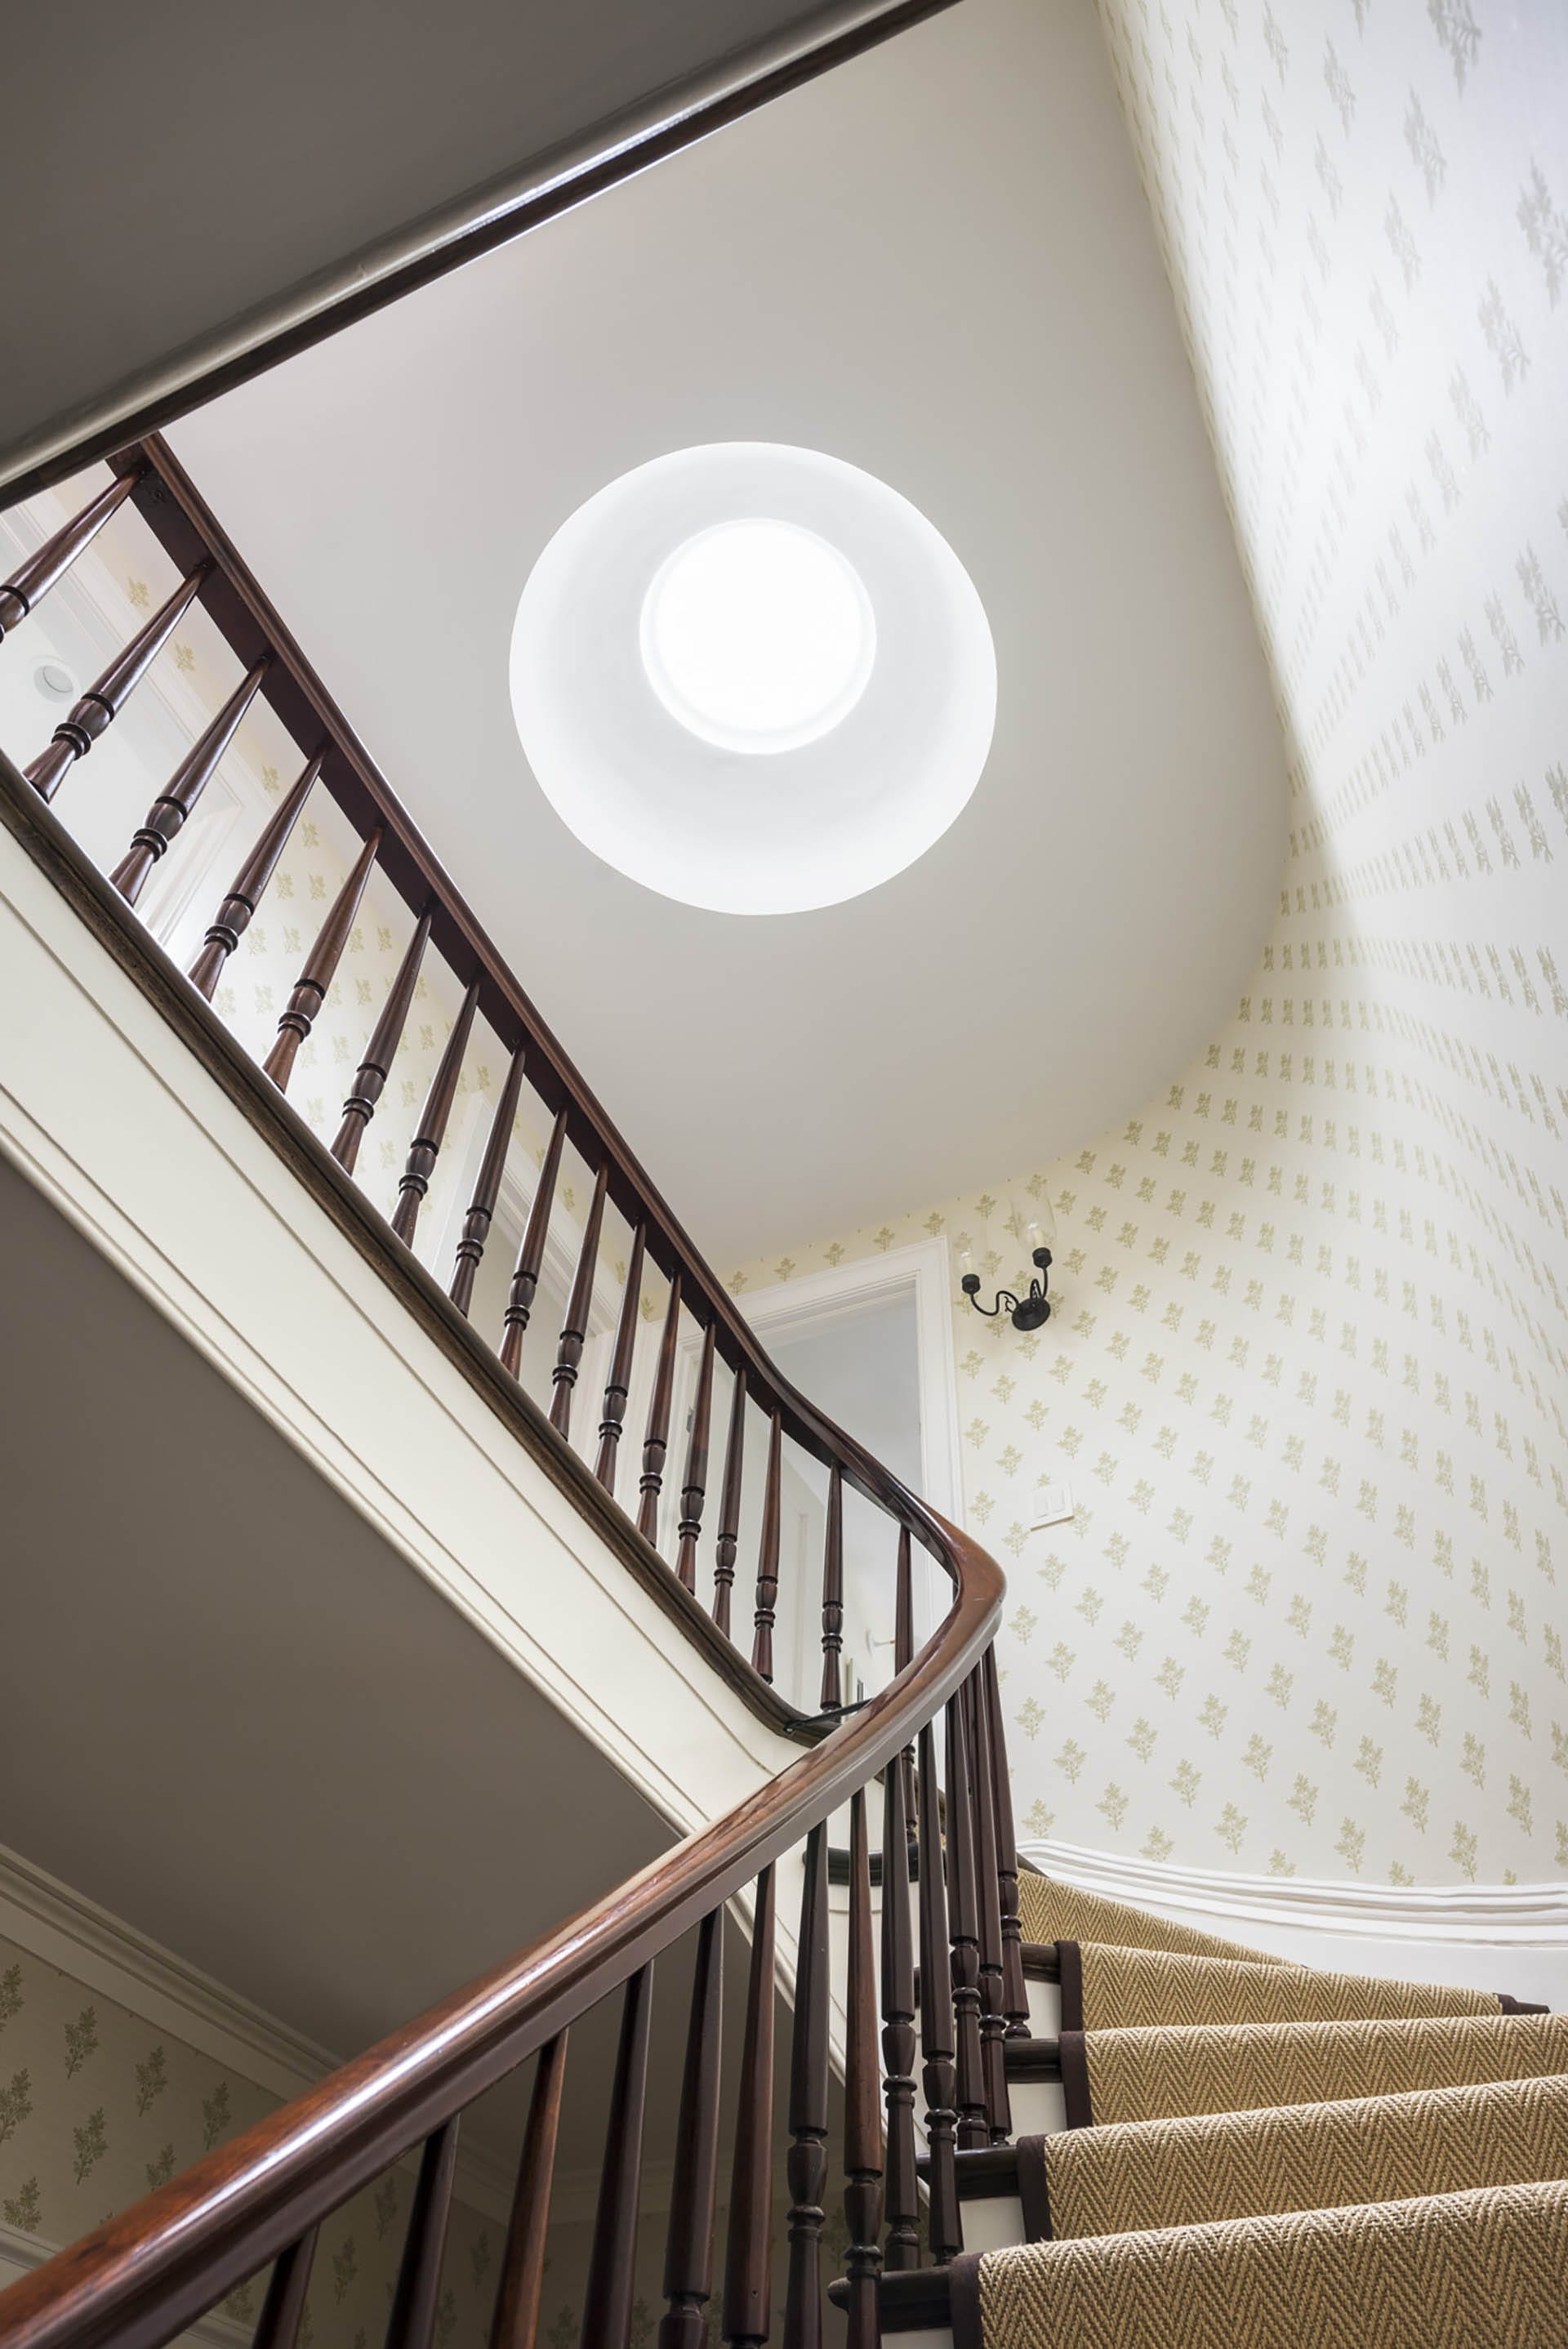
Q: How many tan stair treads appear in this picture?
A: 5